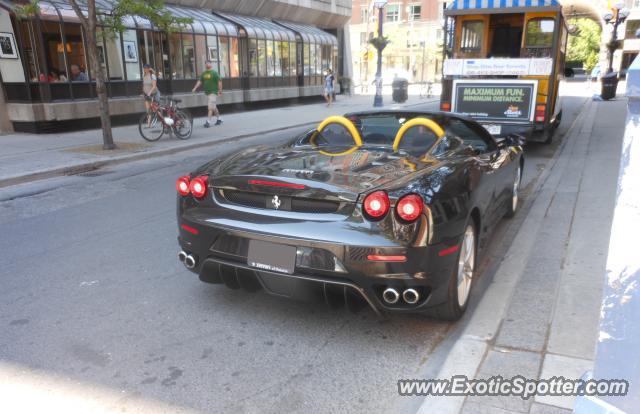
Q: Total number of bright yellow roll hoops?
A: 2